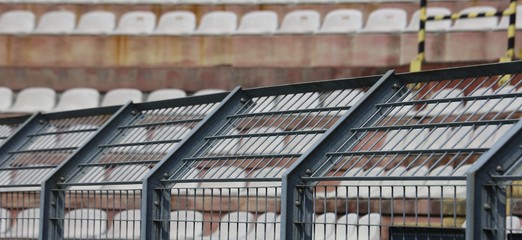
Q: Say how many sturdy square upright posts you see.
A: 4